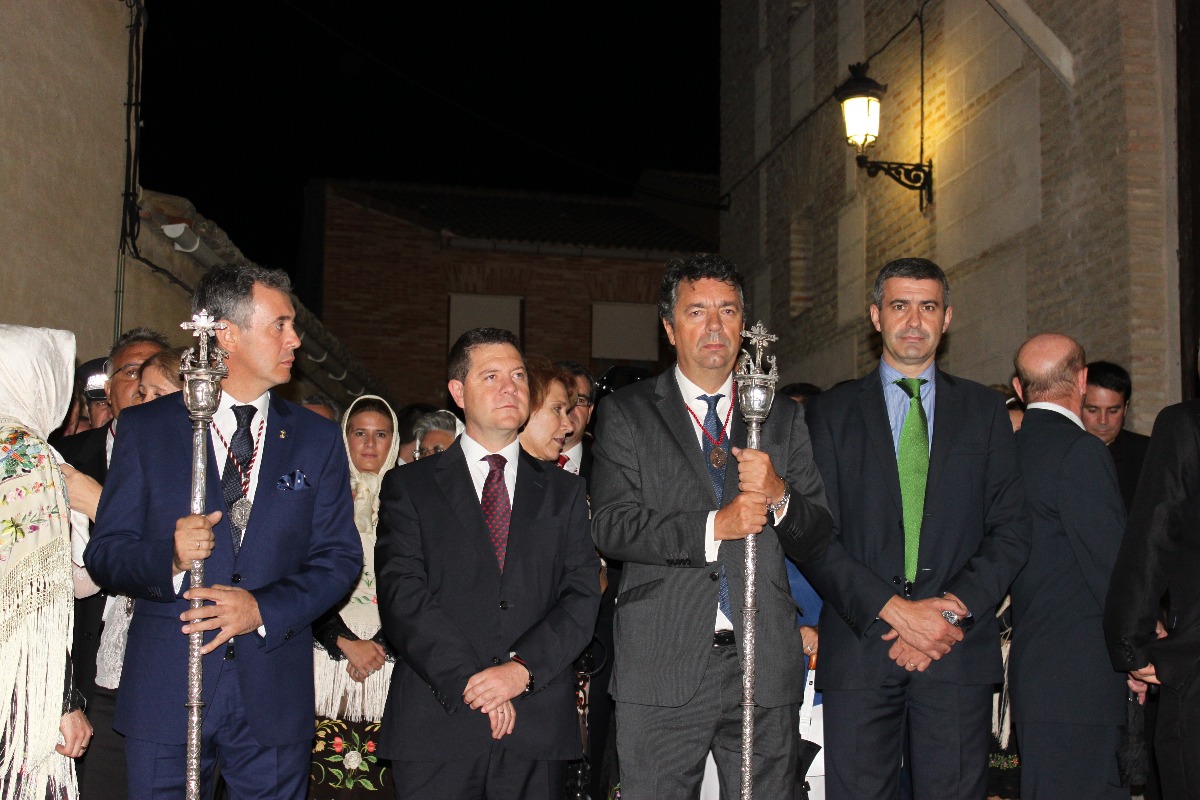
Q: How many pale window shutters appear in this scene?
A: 2